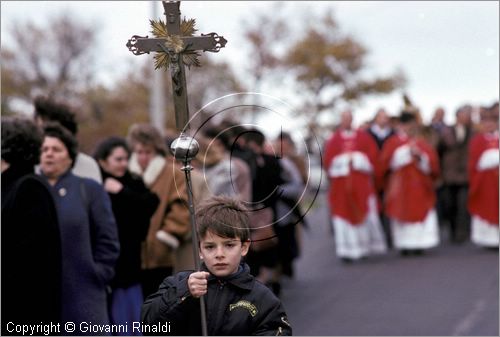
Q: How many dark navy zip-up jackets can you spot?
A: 1